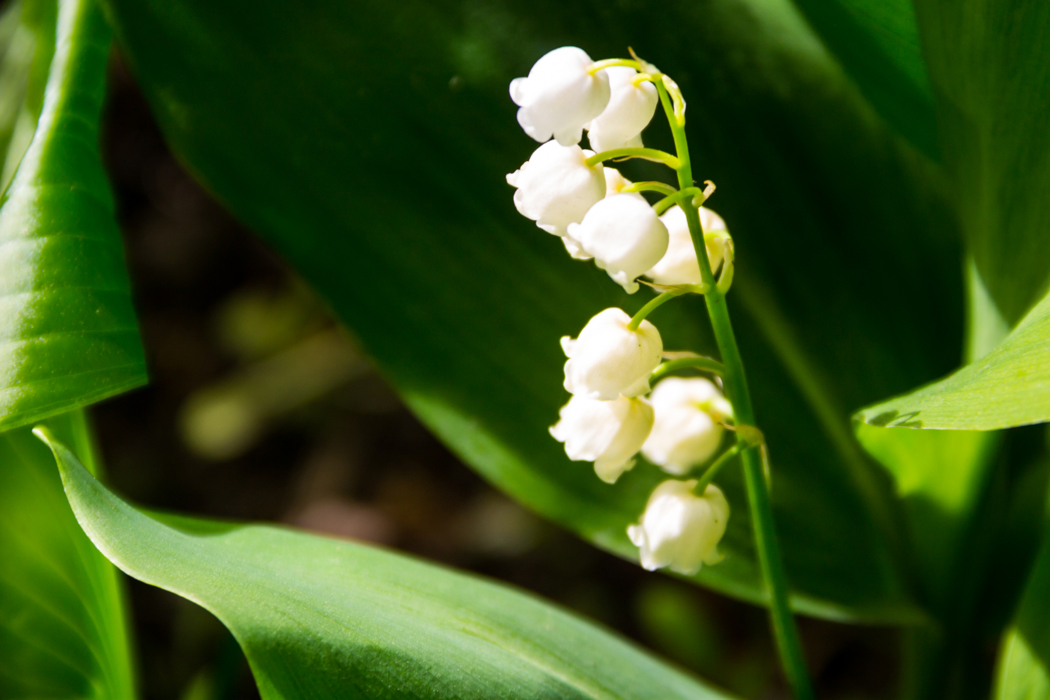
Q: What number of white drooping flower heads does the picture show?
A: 10